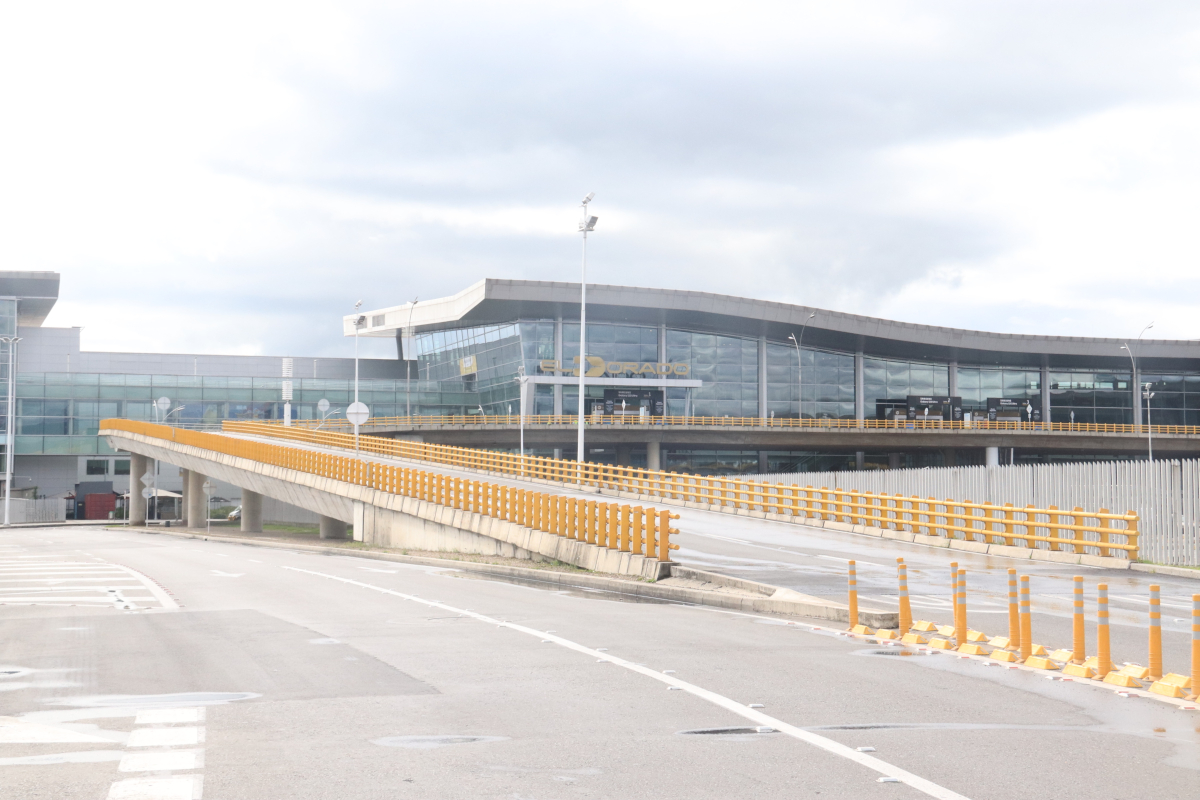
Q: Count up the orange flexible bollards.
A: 11